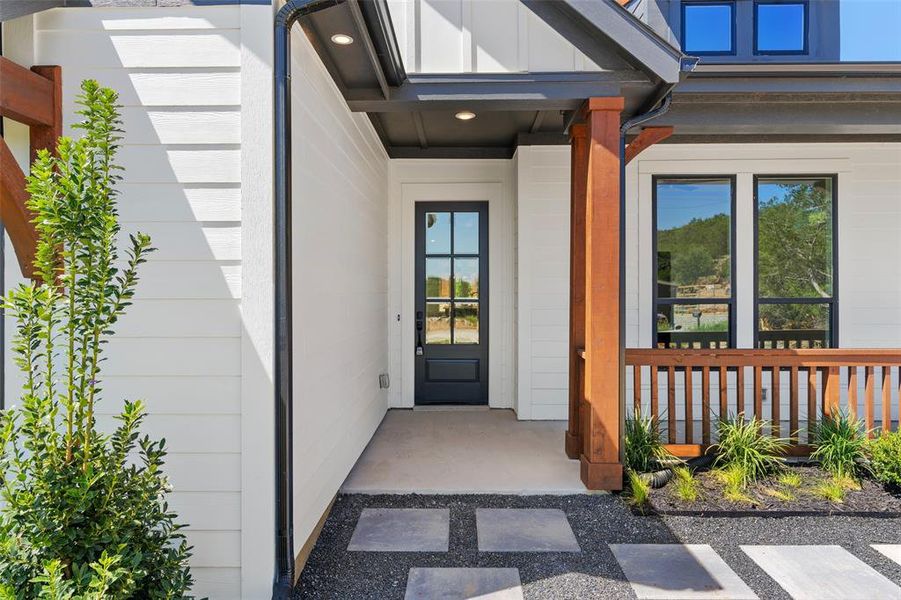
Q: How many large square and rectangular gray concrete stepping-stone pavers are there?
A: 6